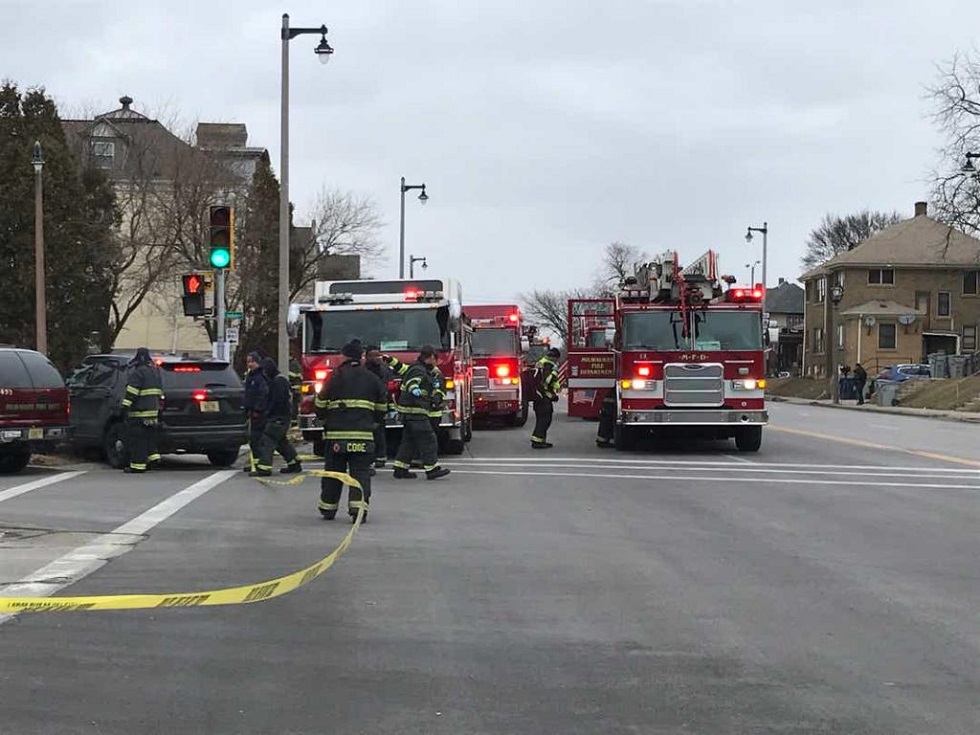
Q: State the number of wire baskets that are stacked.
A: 0